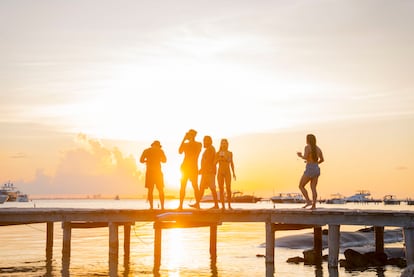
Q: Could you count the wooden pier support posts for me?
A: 11